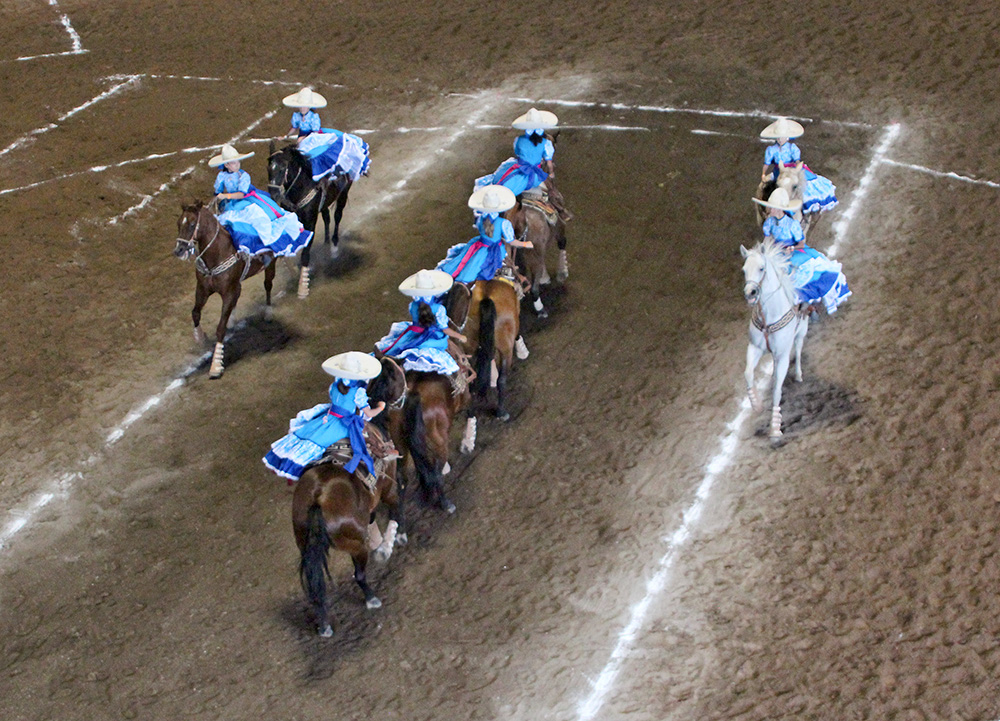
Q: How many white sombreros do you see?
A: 8